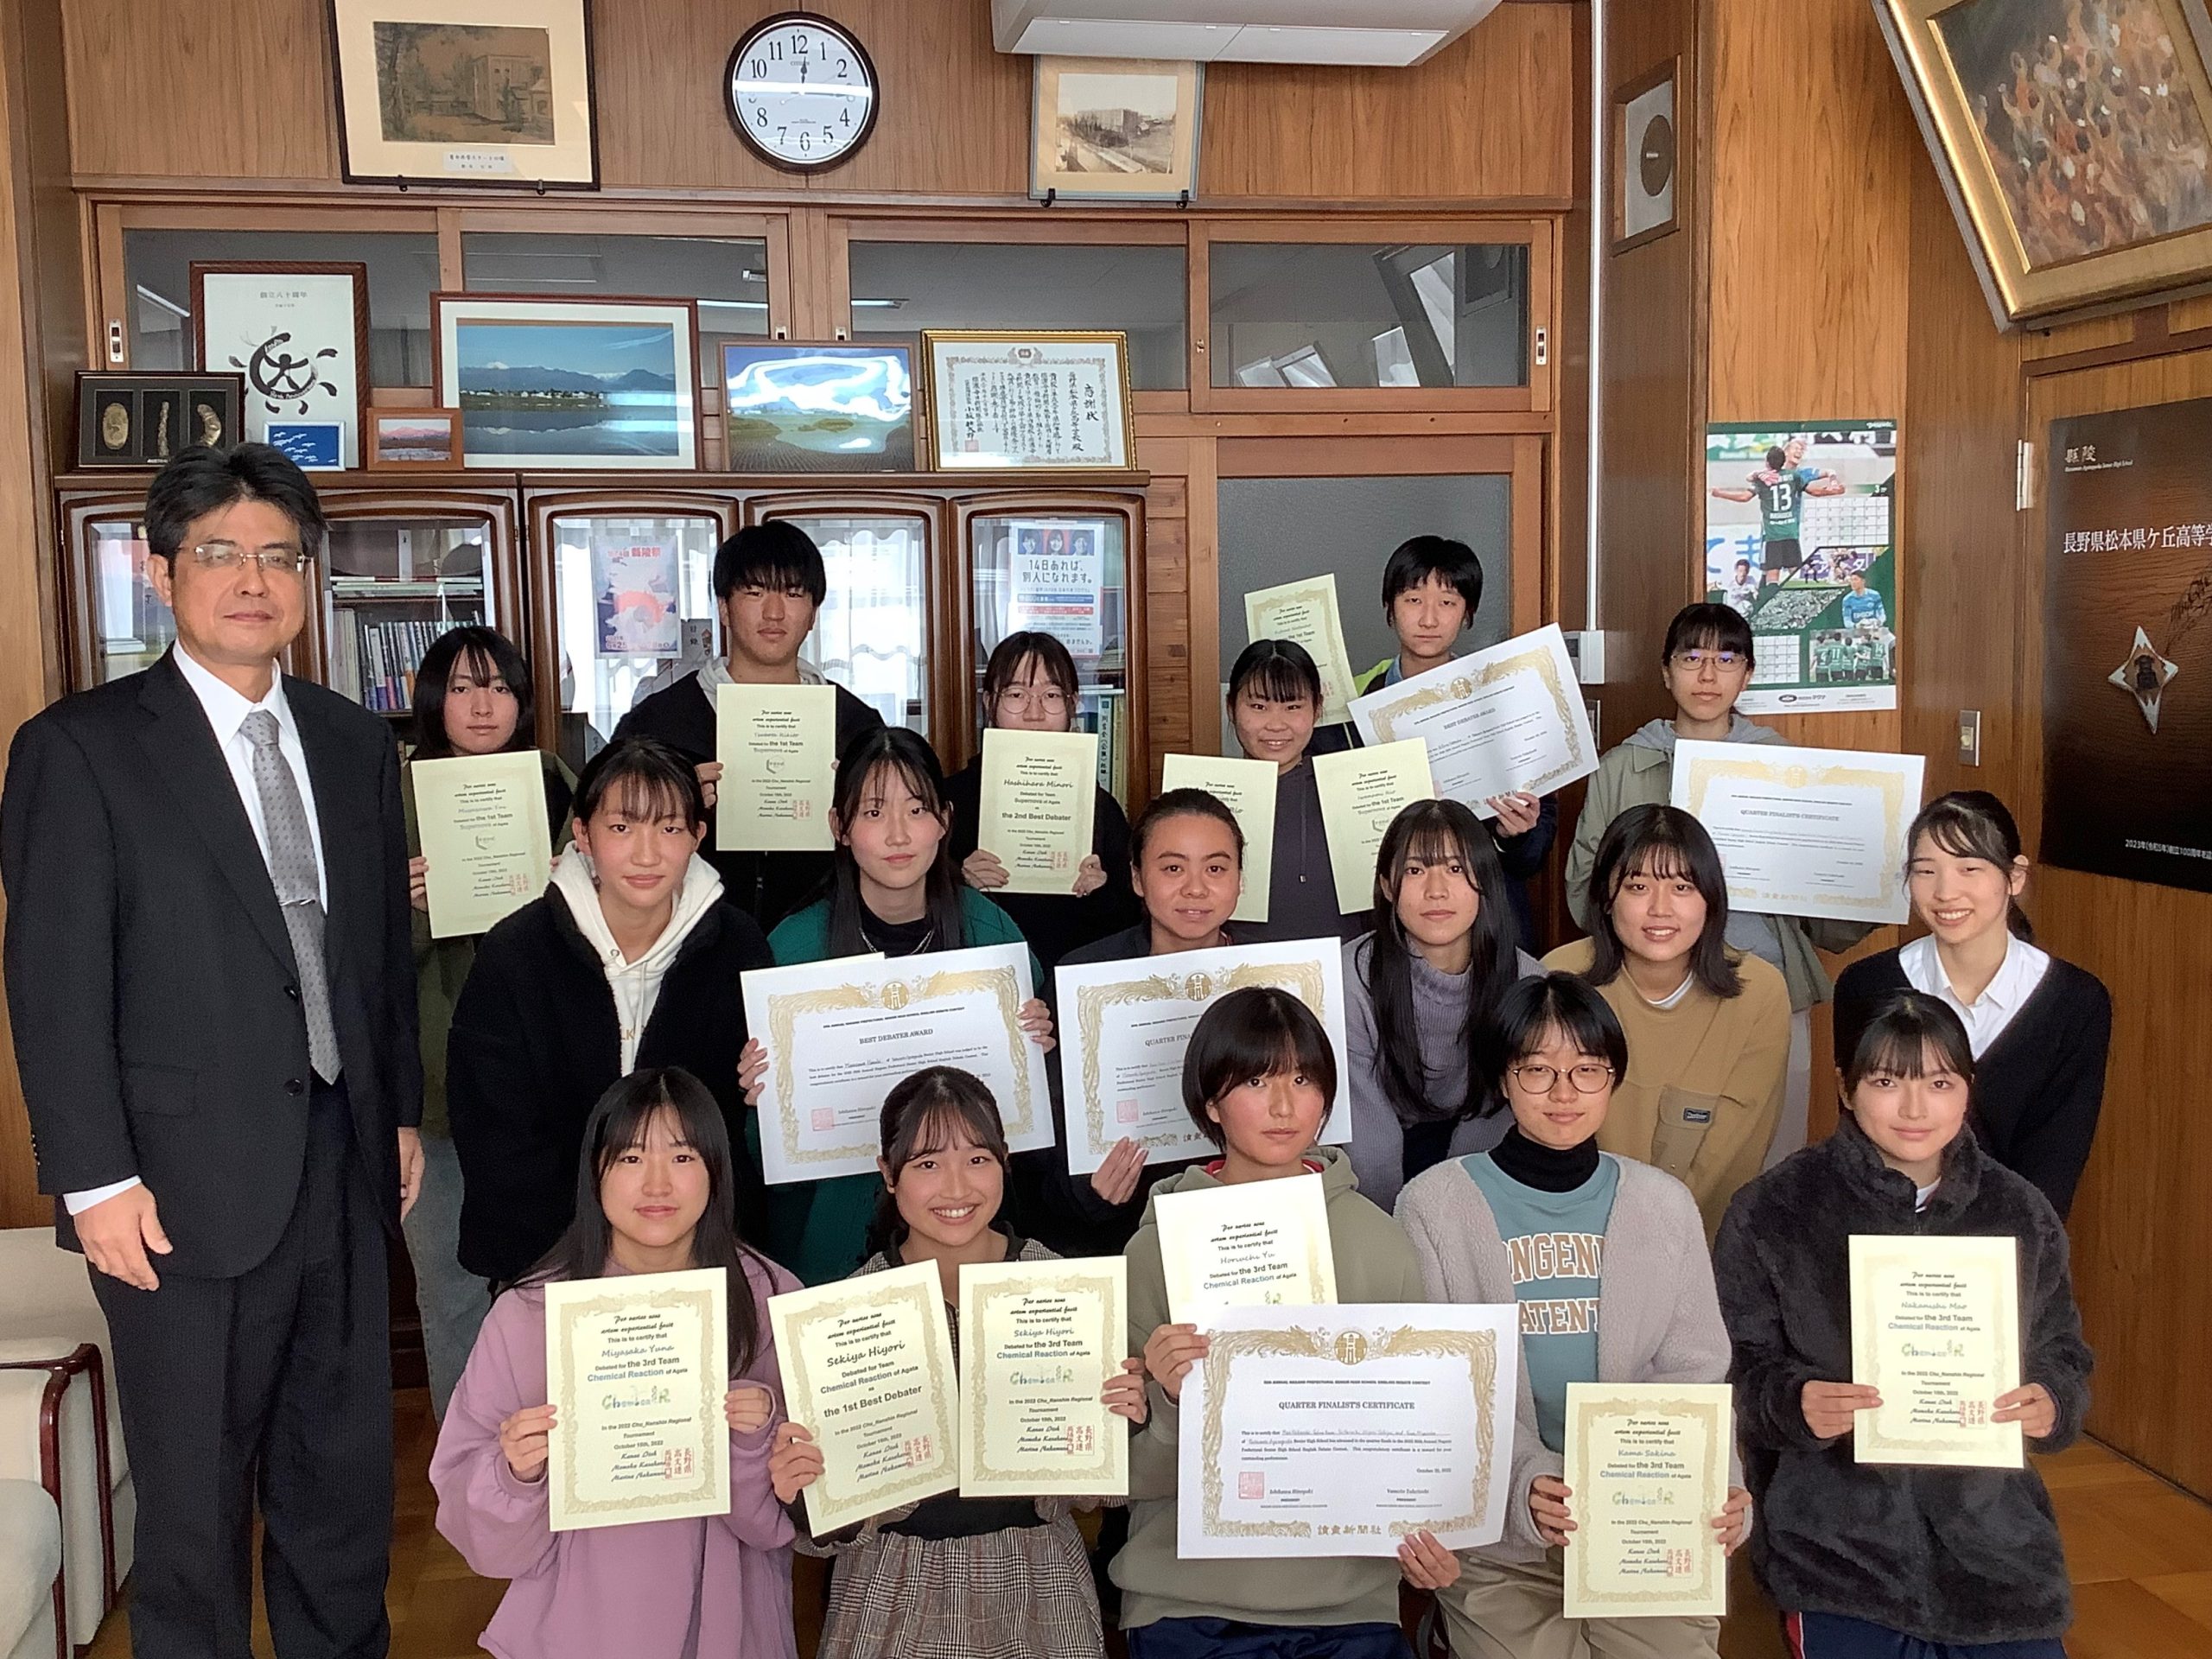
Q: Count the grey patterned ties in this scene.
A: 1